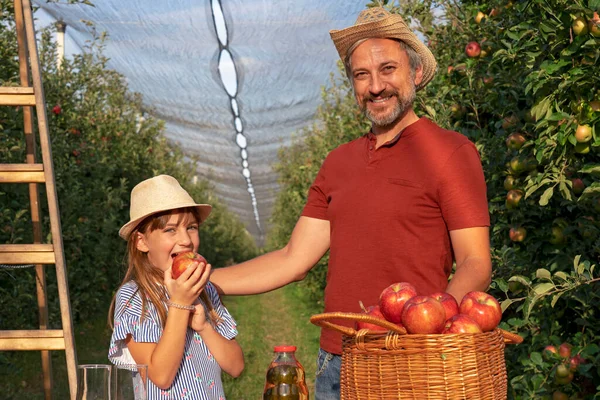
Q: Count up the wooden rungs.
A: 4